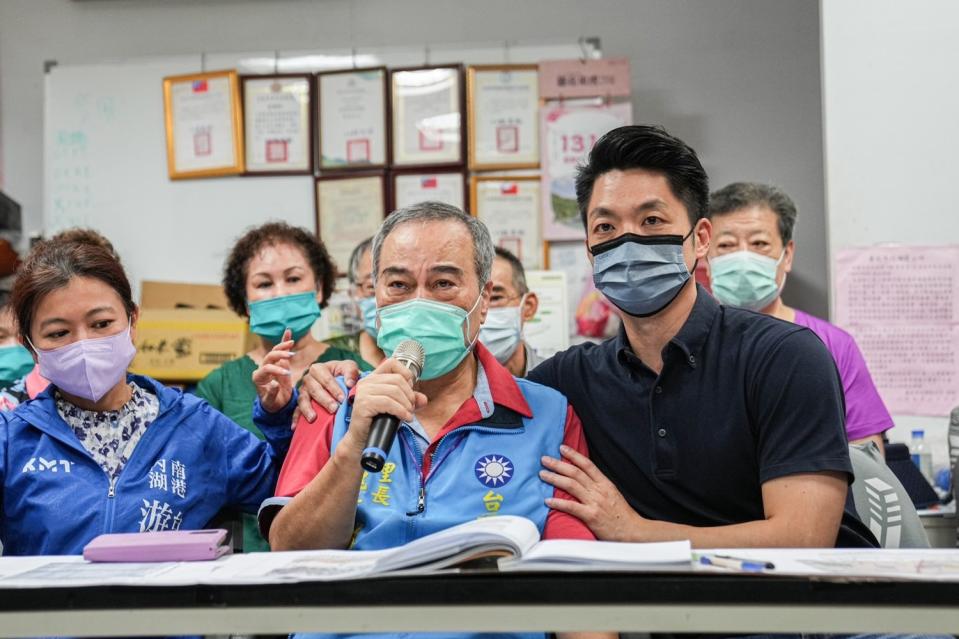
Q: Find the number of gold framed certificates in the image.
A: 3